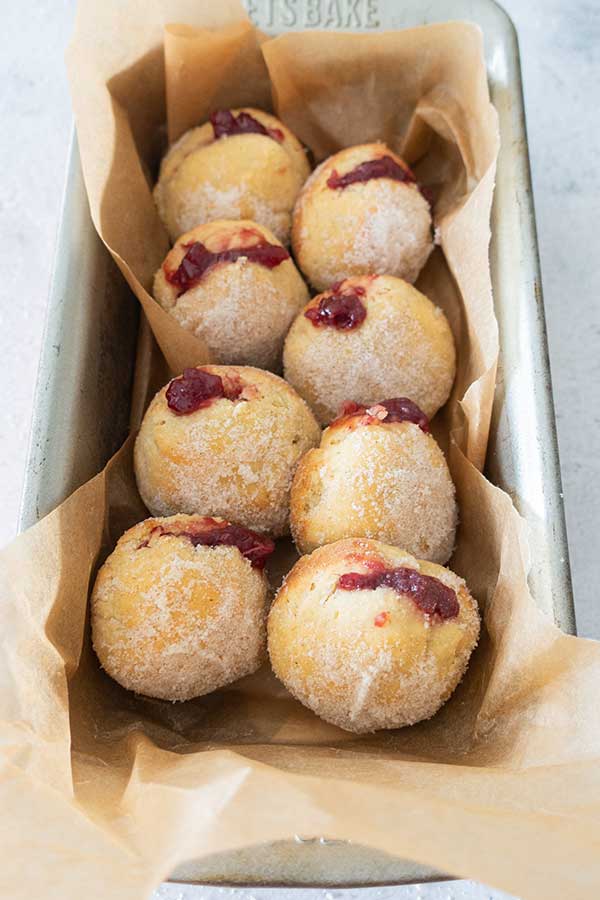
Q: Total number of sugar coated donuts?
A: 8